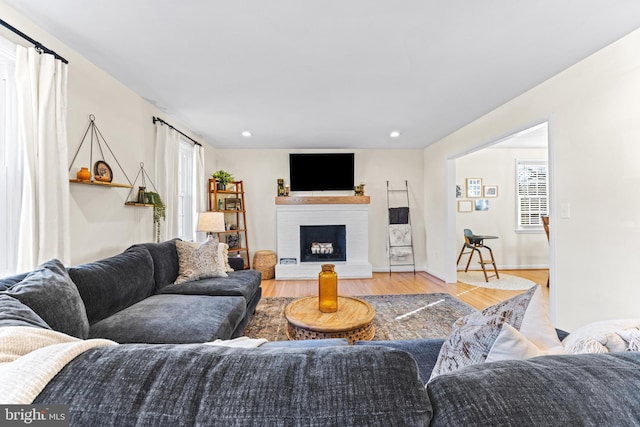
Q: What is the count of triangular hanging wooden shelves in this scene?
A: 2